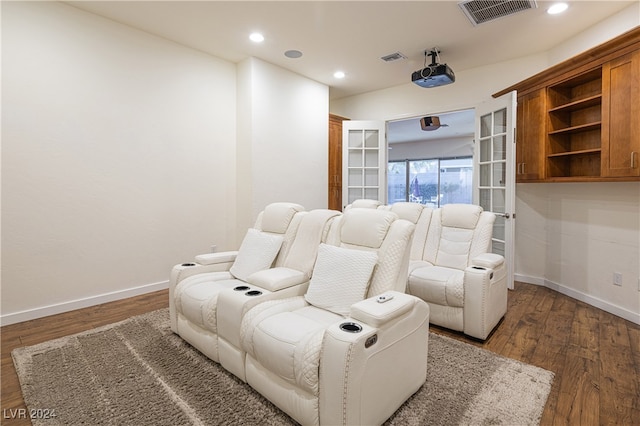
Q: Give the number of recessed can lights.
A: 3